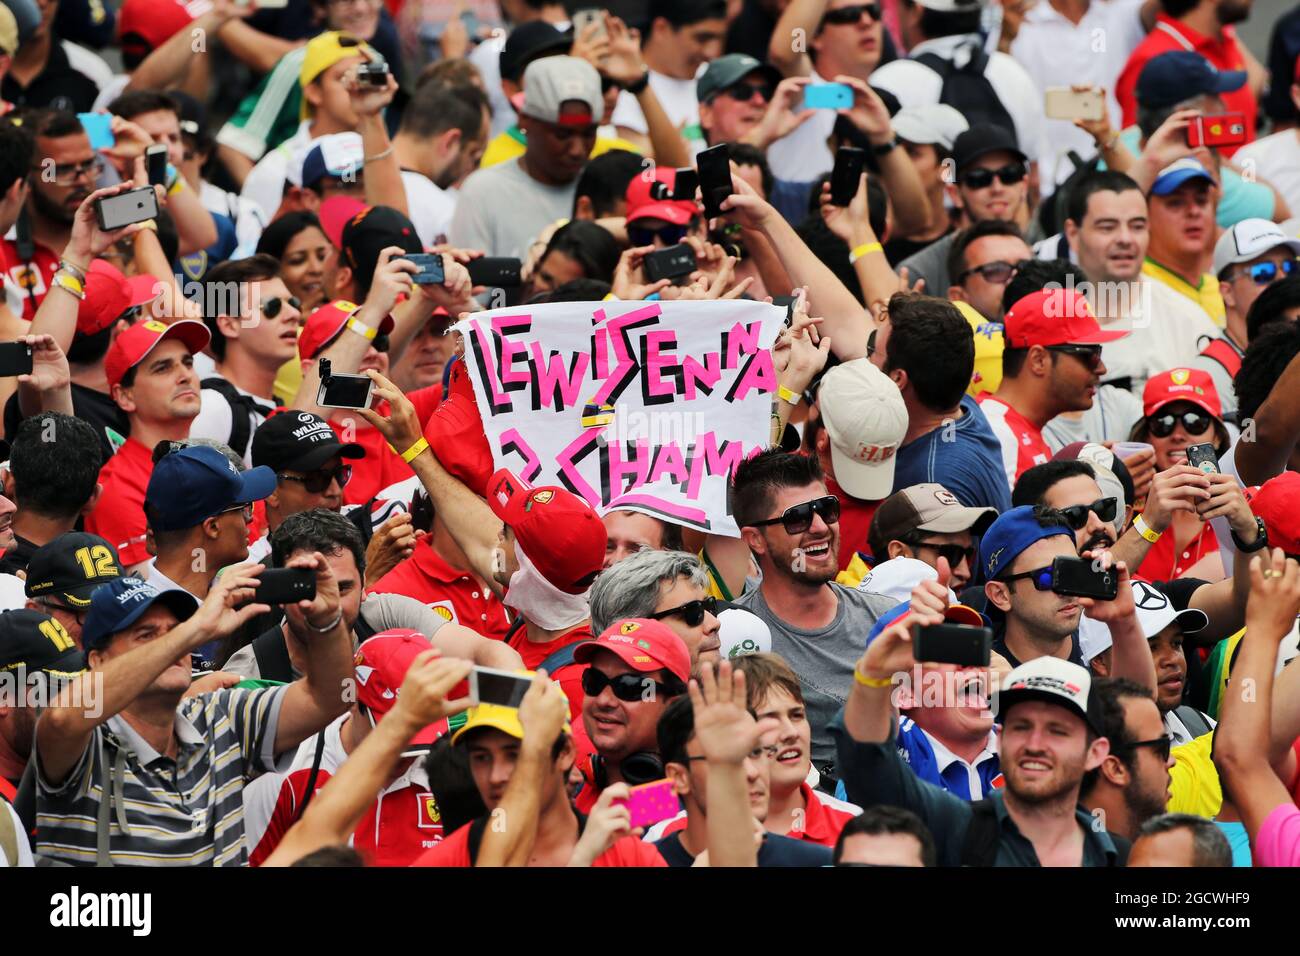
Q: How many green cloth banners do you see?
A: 0